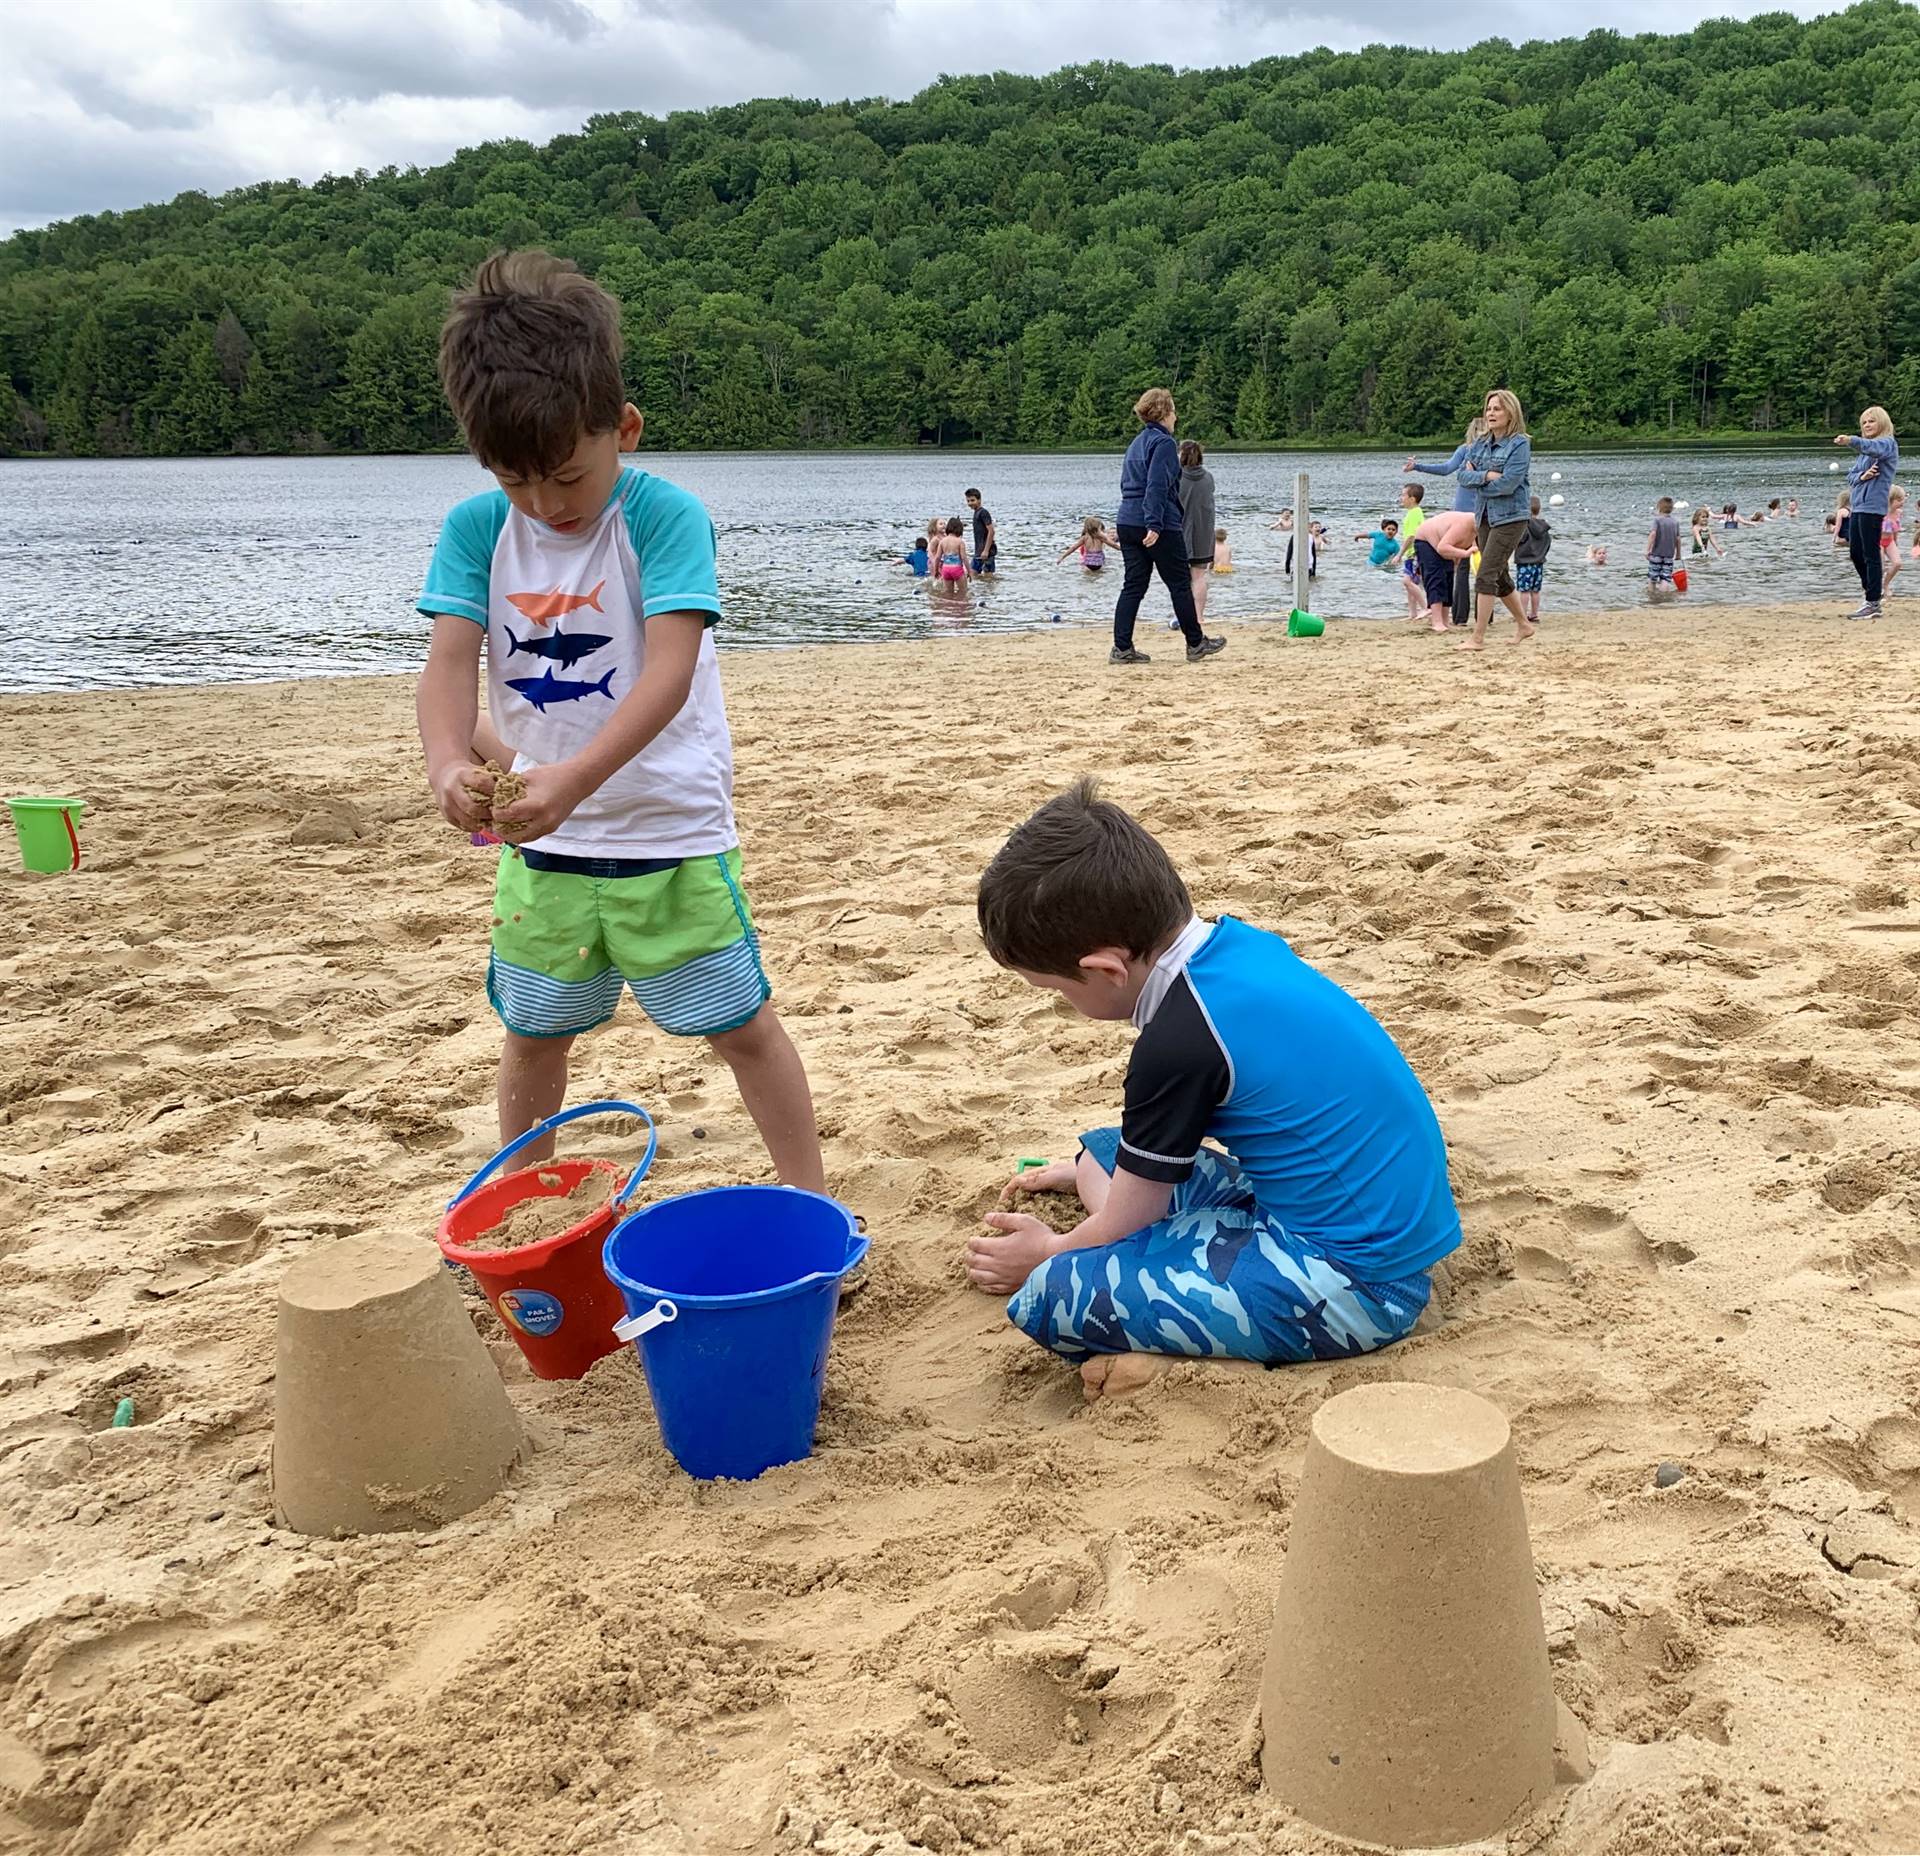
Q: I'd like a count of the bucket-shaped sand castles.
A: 2